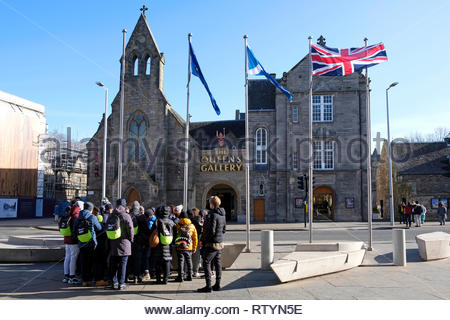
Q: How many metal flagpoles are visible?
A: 5